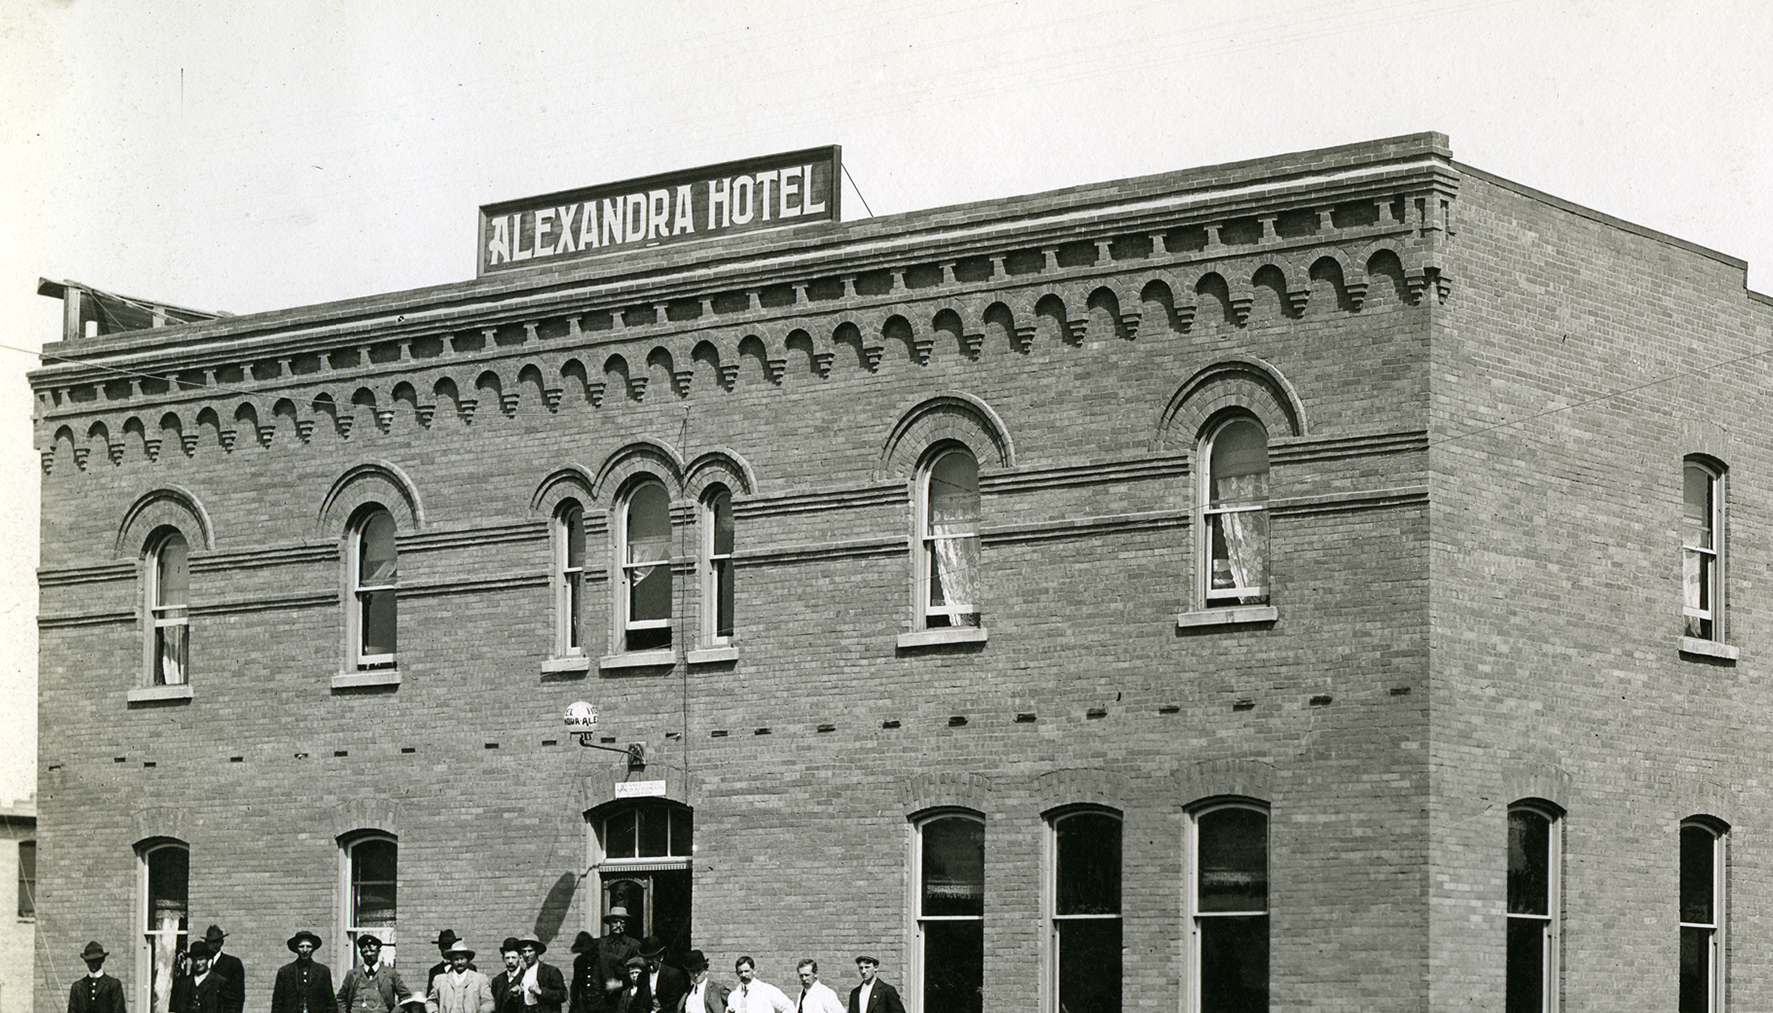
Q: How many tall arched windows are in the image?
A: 15